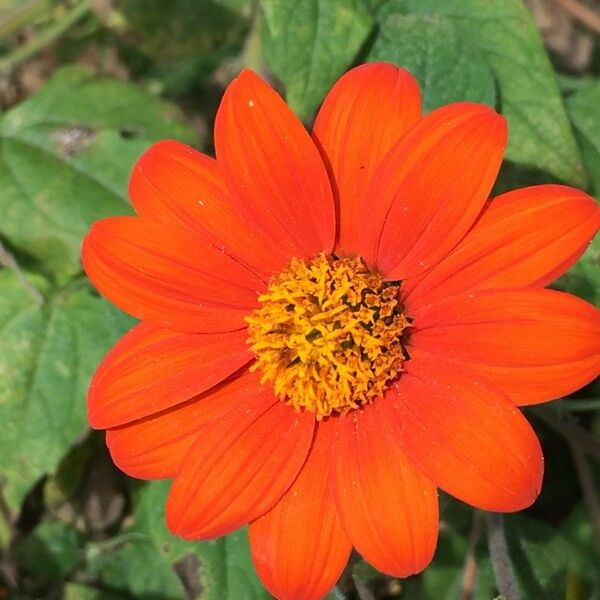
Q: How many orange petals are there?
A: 13